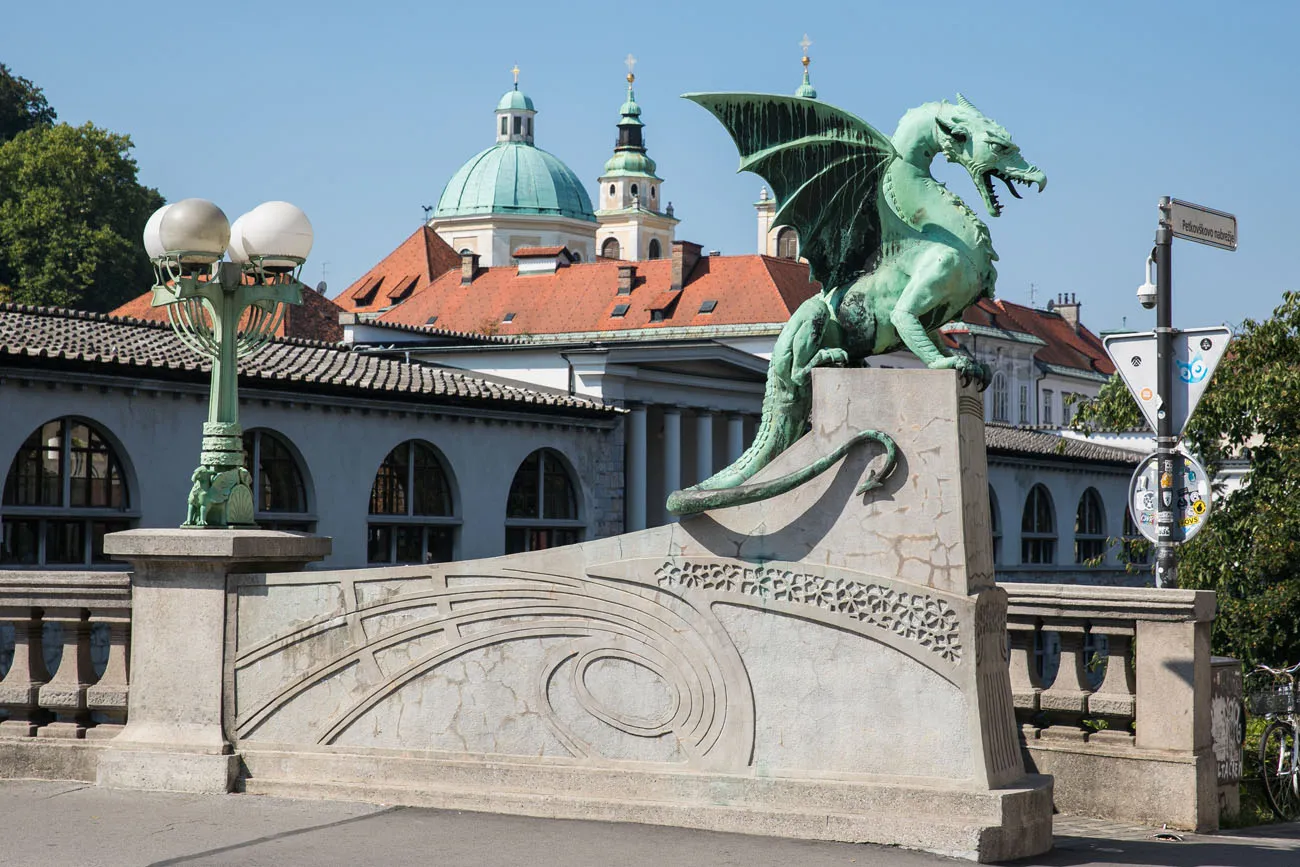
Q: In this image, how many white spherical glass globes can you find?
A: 4